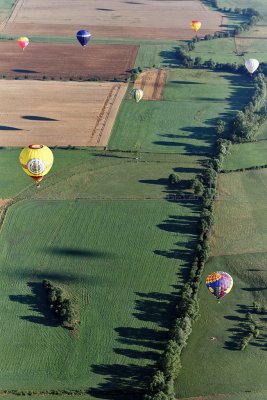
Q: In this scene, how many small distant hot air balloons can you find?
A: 5